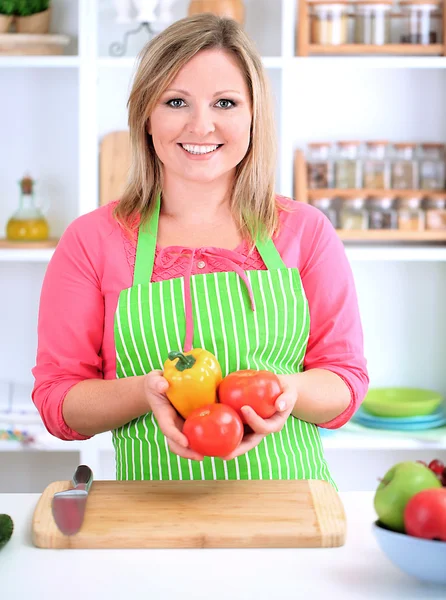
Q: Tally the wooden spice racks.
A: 2